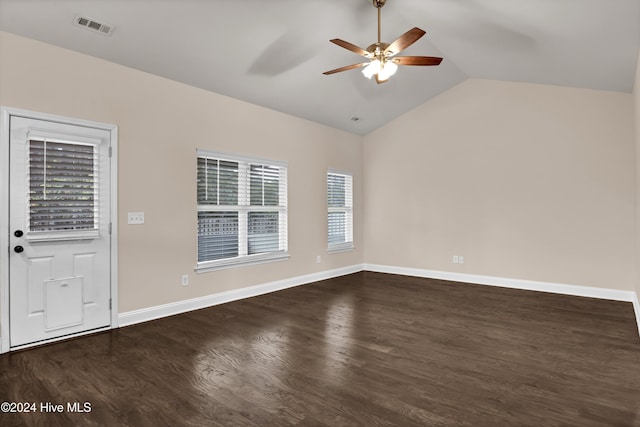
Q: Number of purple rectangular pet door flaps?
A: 0